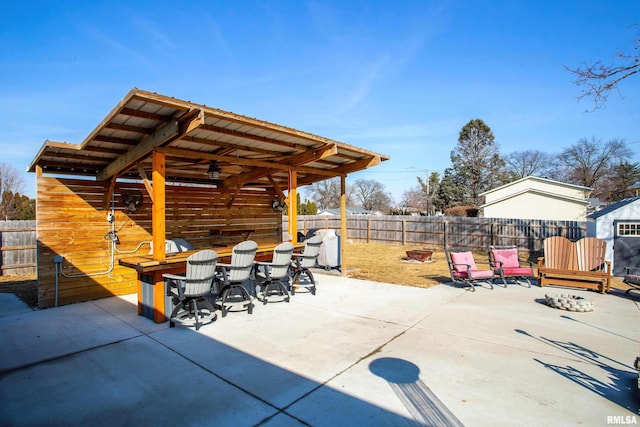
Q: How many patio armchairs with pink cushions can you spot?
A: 2